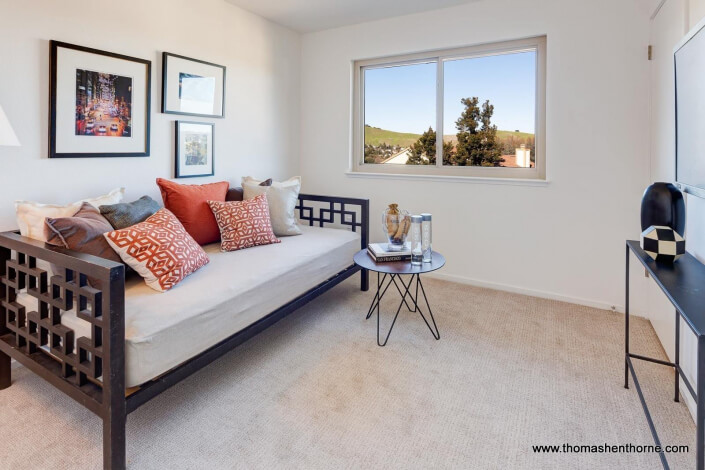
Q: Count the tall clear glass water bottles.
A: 2